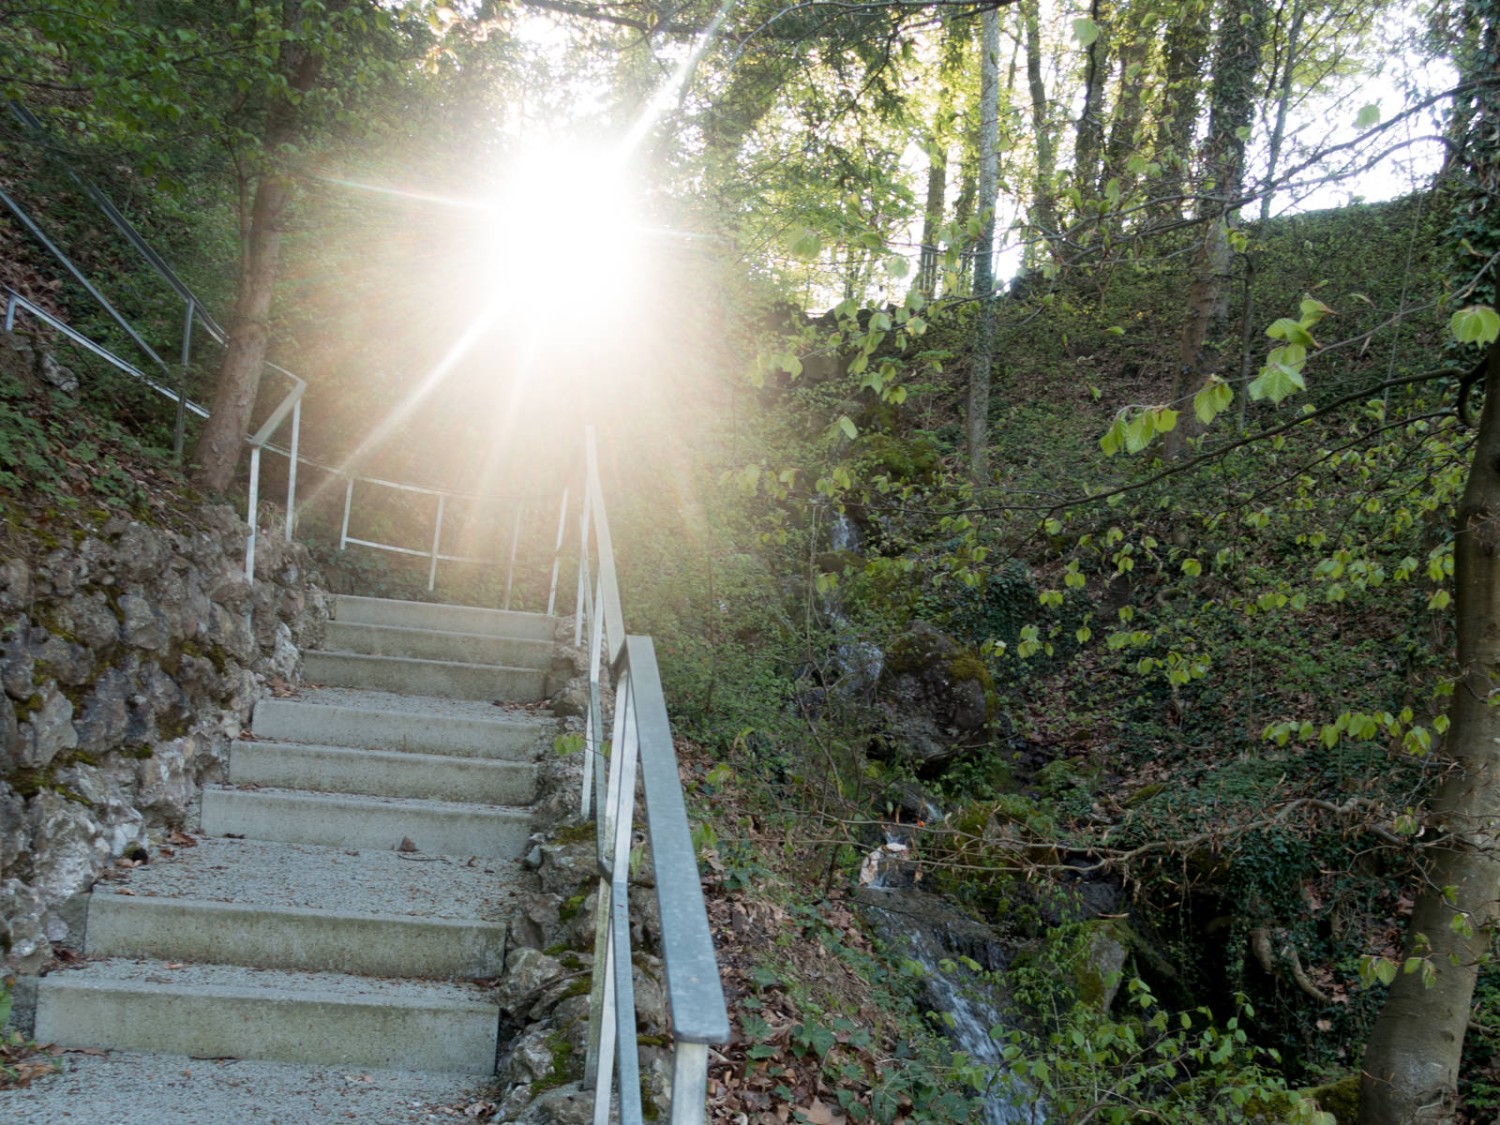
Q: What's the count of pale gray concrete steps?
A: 8